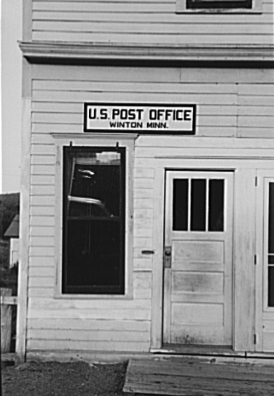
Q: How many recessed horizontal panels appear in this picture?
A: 3